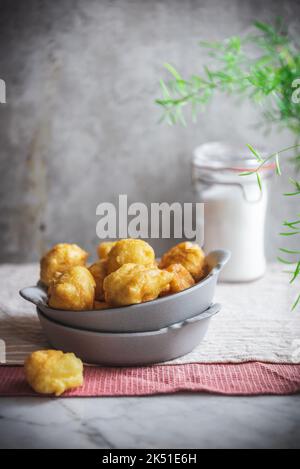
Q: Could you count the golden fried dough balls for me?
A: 9